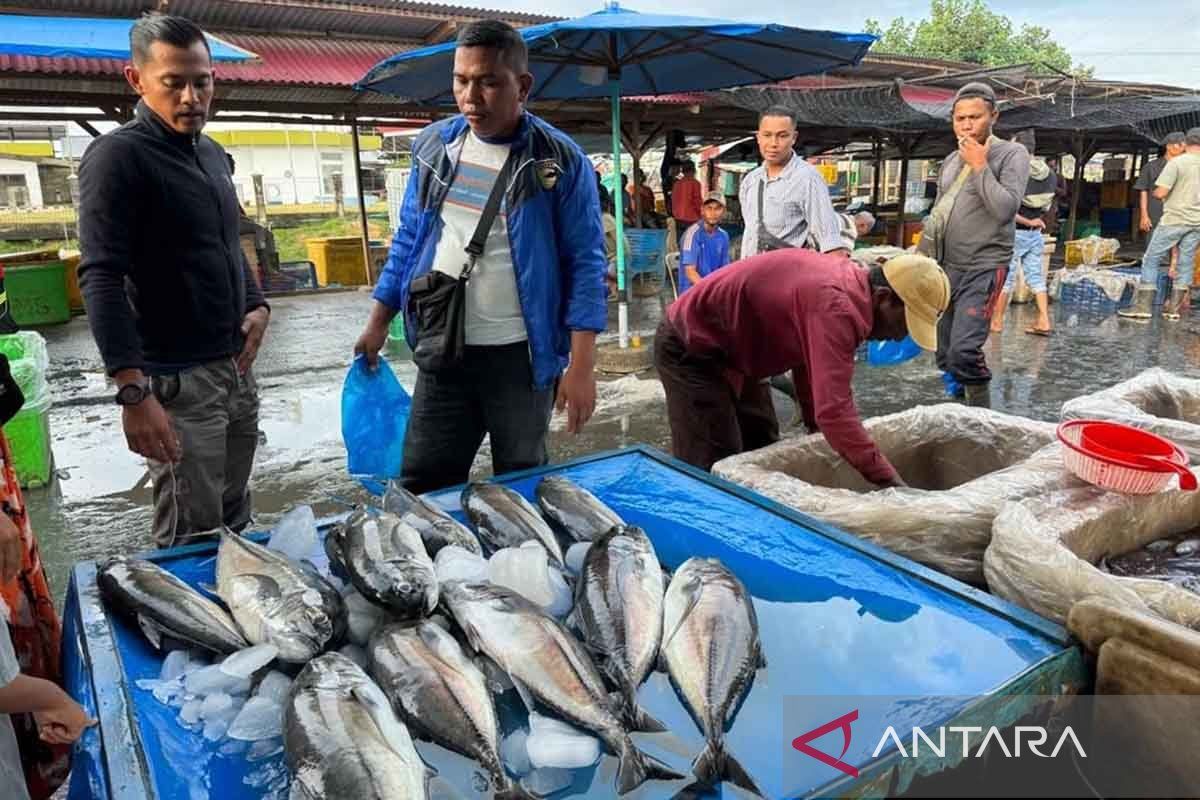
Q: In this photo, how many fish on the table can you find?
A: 11